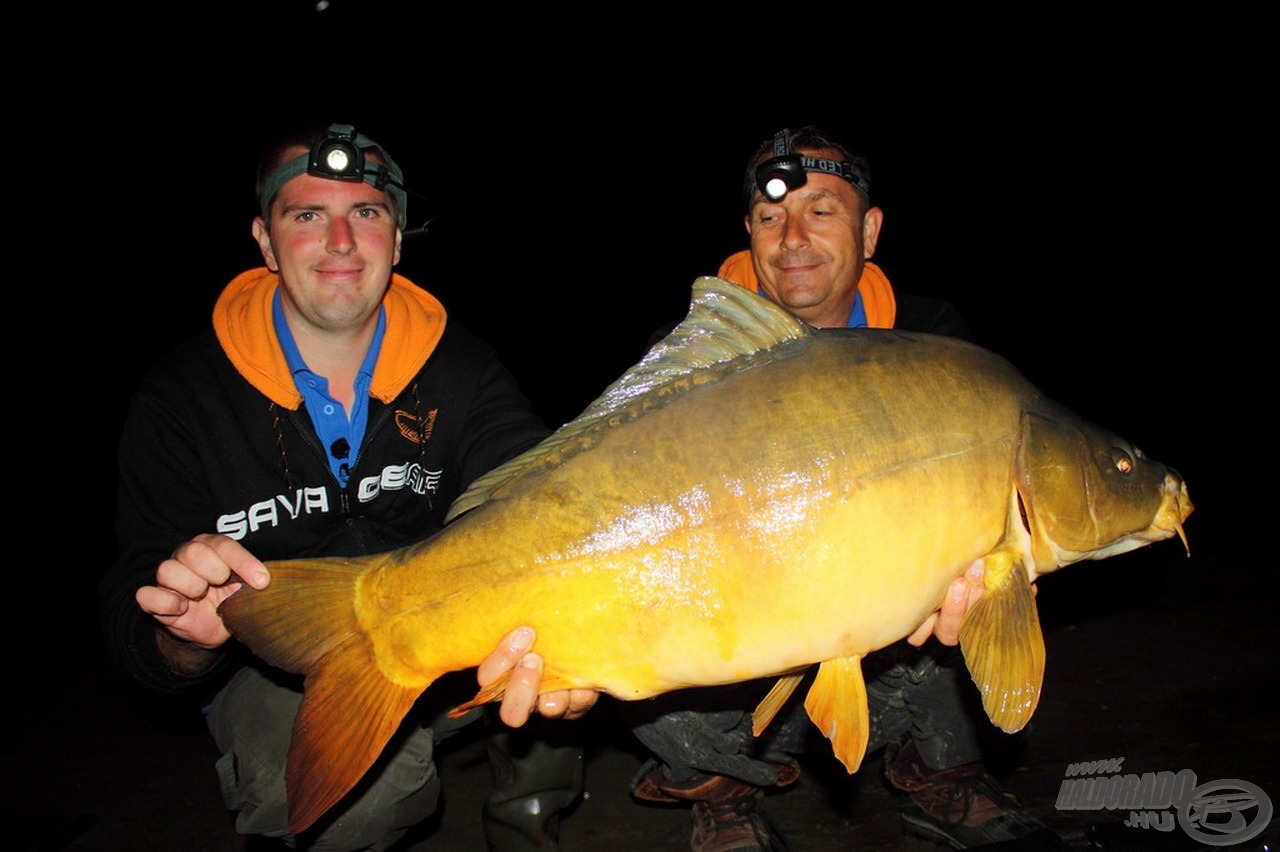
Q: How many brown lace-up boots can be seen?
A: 2